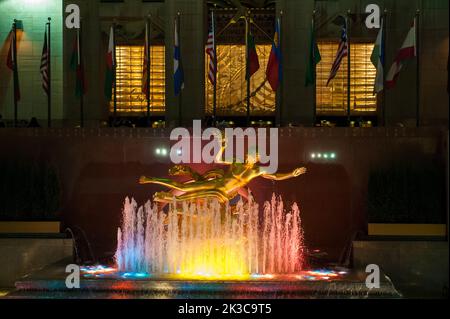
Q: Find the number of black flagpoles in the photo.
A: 13